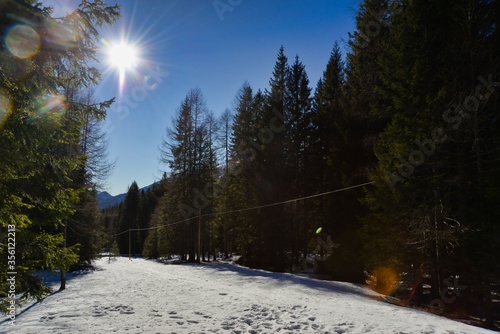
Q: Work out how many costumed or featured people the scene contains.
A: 0